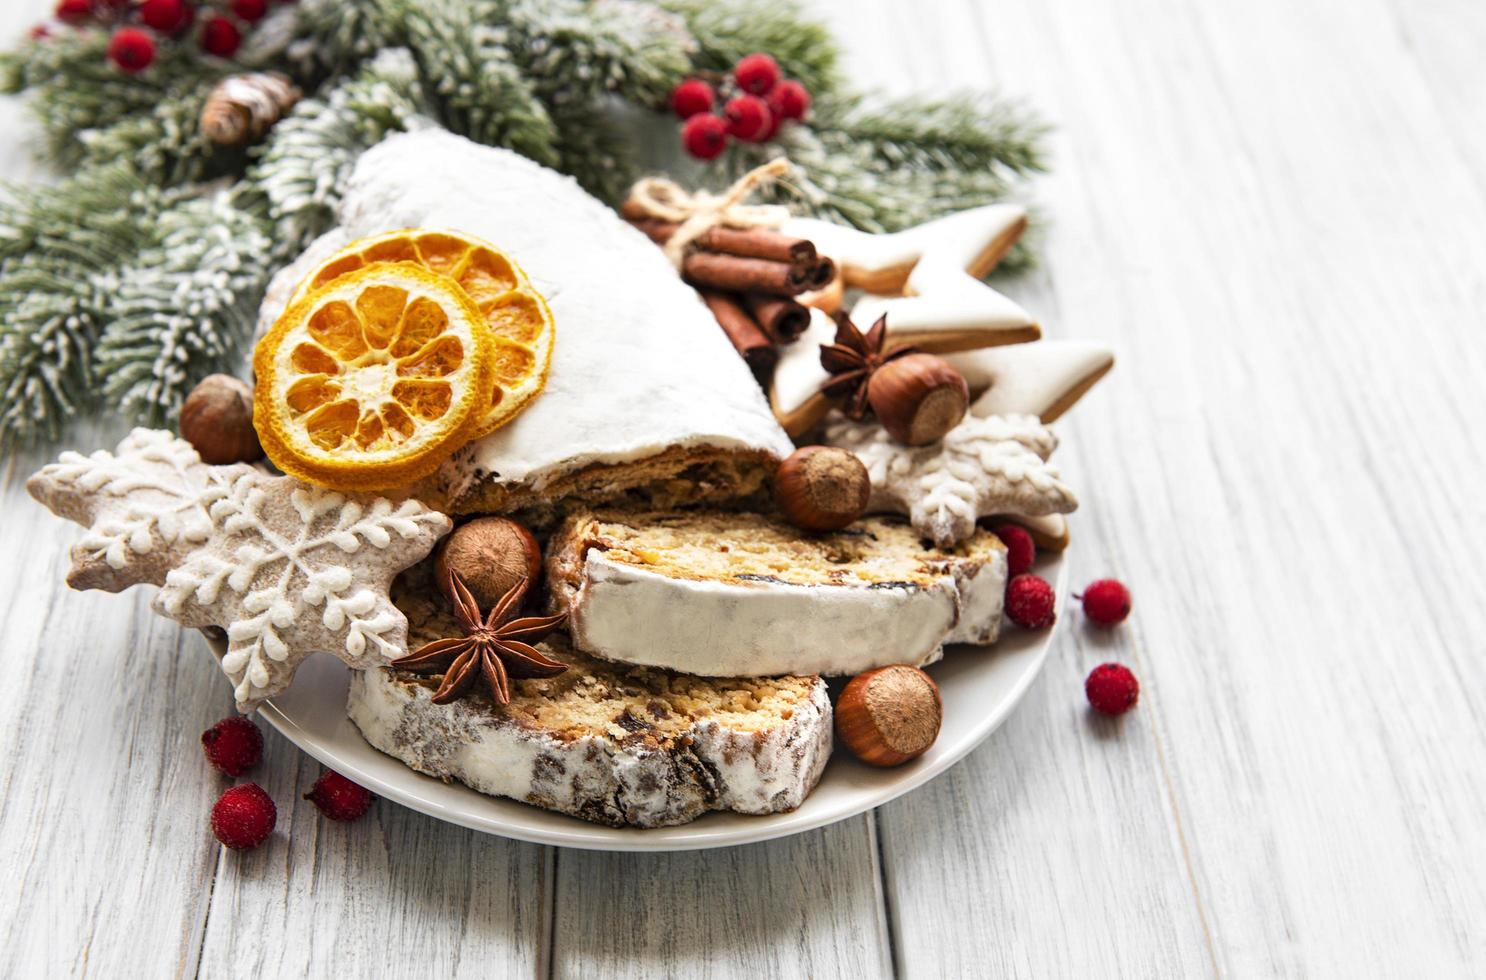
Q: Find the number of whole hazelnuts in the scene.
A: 5